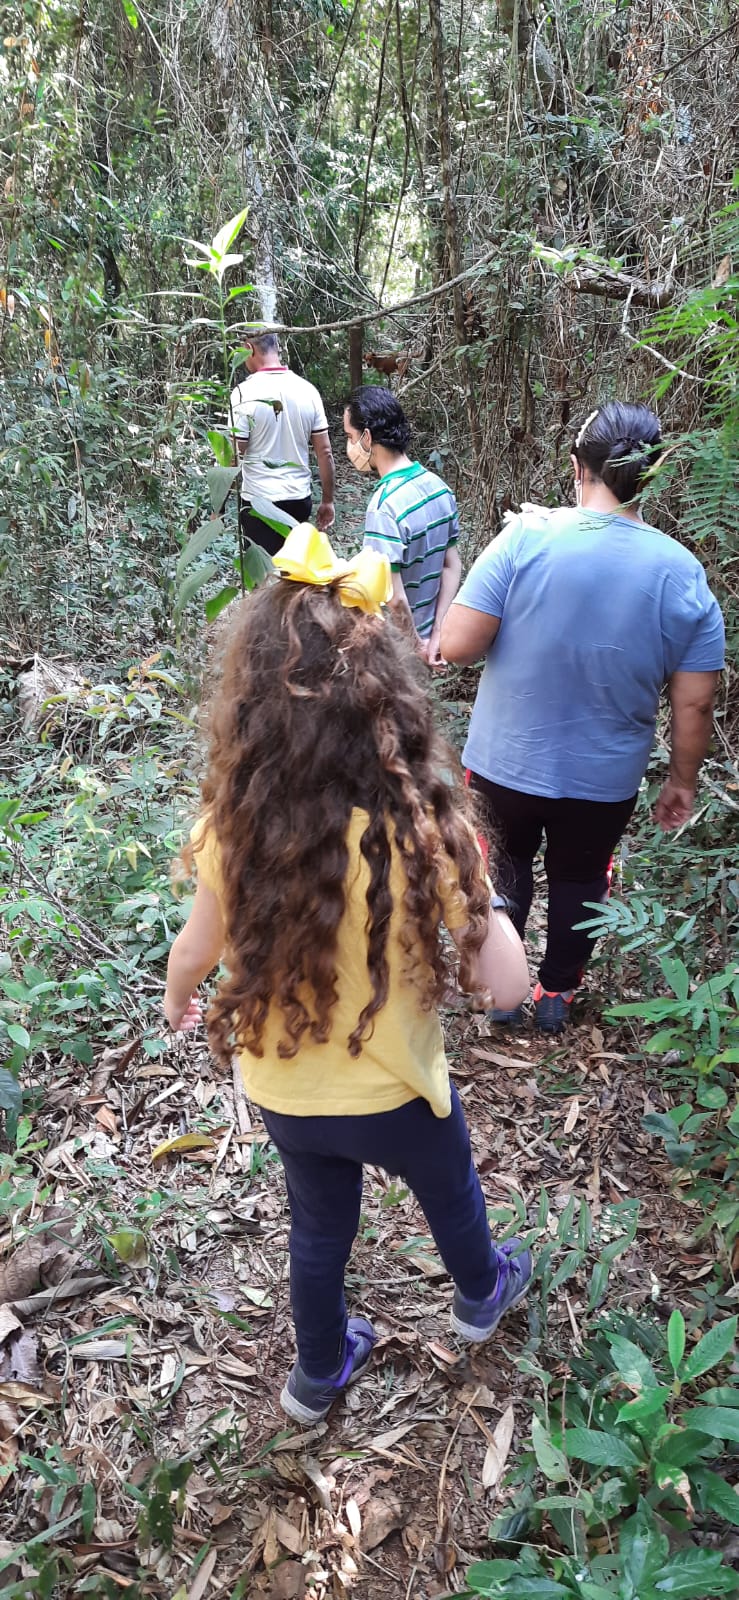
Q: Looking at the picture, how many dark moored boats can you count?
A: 0